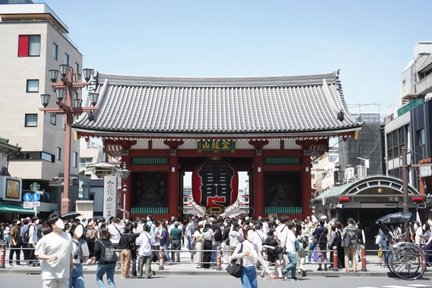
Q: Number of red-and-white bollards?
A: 5